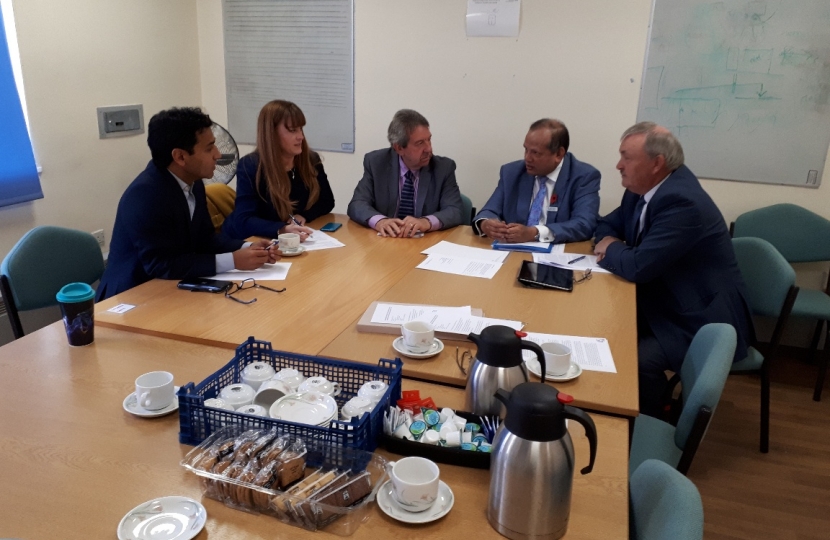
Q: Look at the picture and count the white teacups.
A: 14